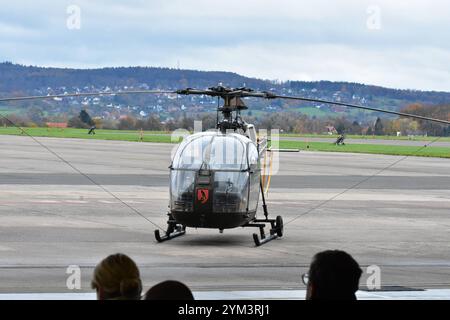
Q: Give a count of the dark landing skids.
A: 2